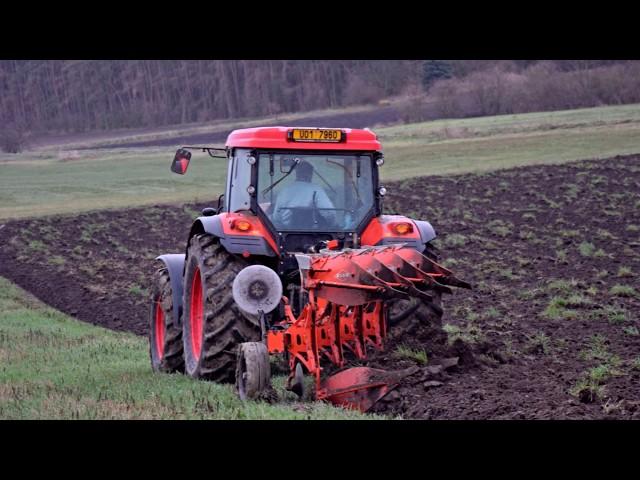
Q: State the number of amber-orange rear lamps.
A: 2